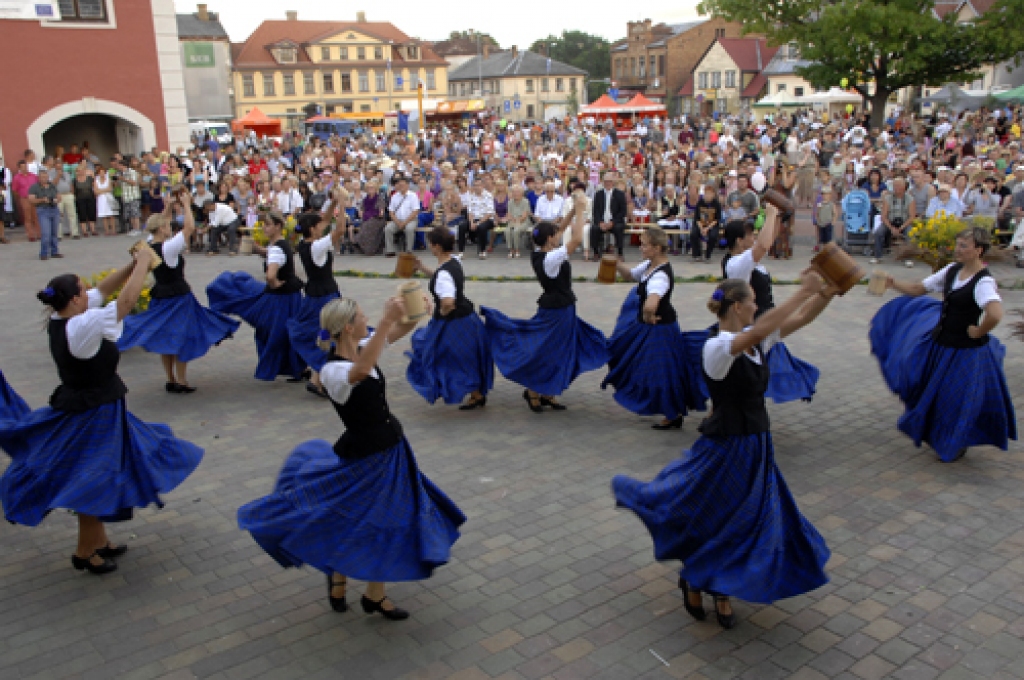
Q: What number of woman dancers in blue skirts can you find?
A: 11